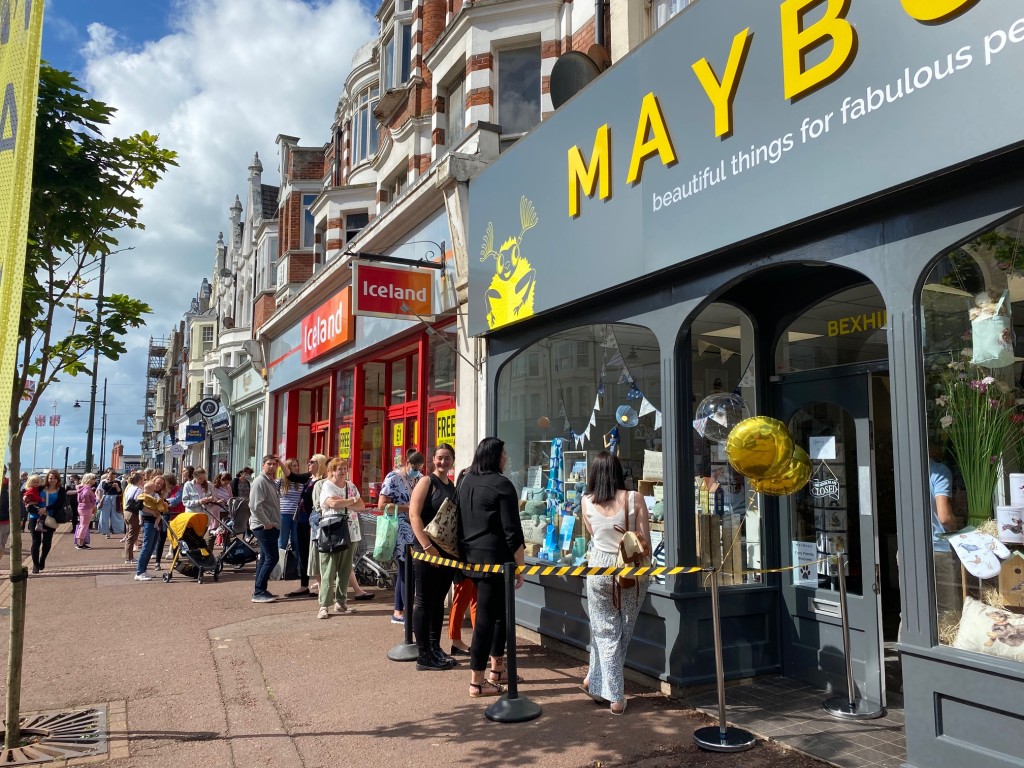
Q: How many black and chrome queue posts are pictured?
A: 4